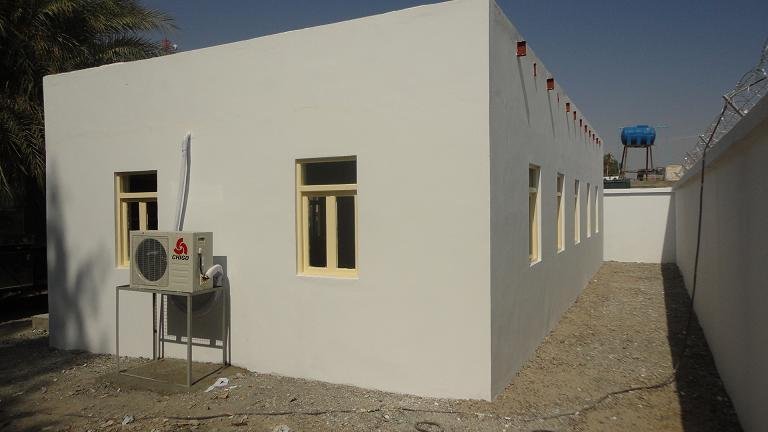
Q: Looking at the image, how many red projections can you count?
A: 12